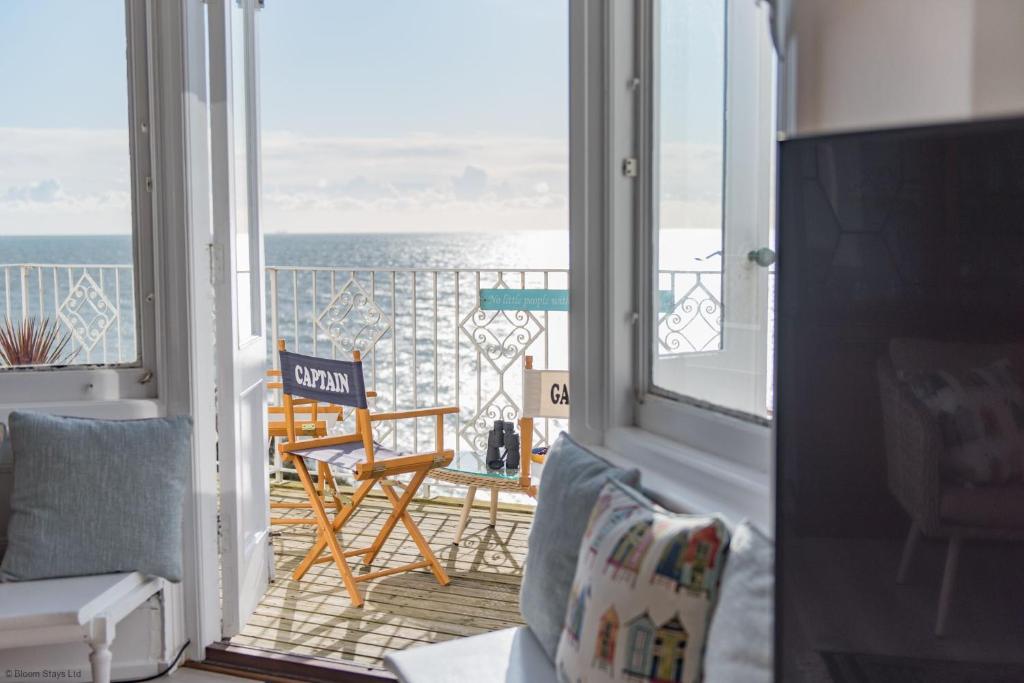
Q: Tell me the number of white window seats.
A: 2